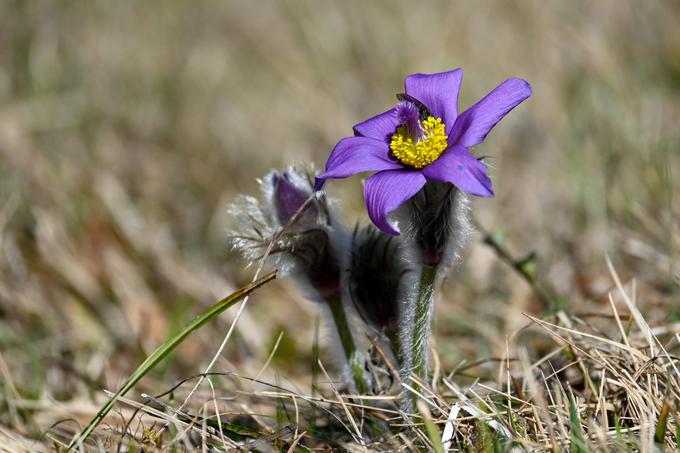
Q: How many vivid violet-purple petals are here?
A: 6